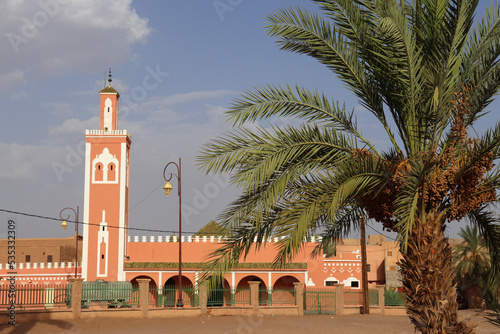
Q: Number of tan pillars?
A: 7